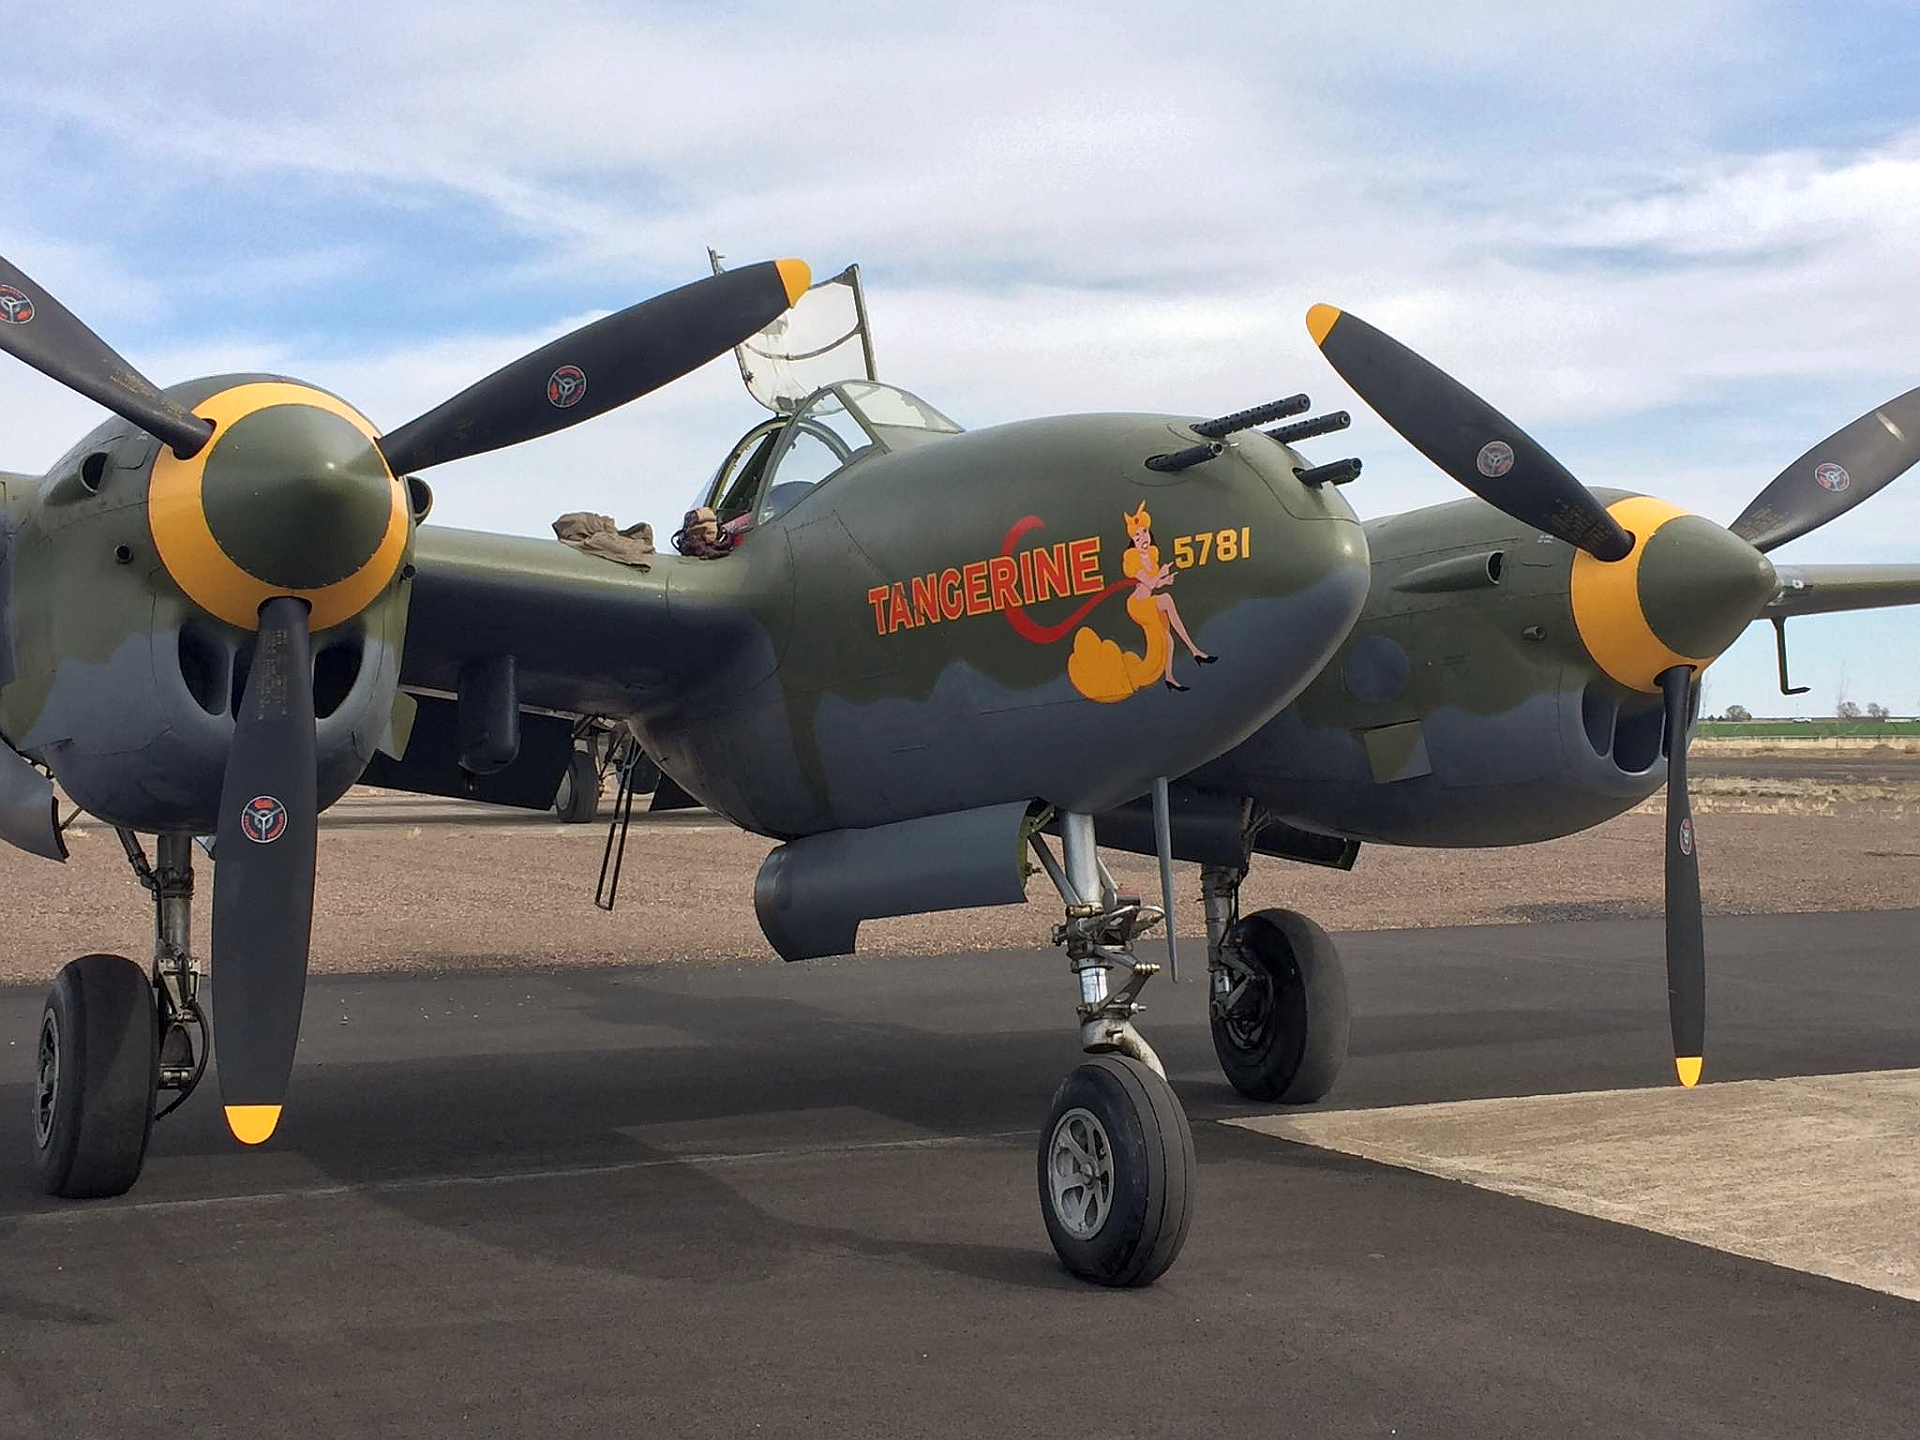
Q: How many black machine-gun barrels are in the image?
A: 4